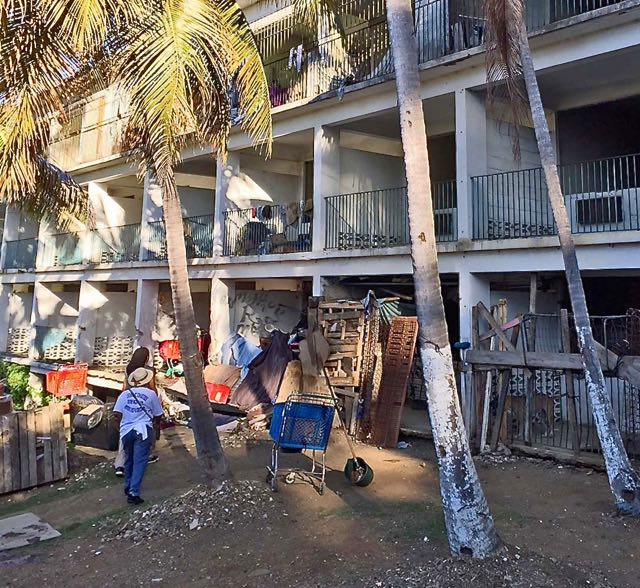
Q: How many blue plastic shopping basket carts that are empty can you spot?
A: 1